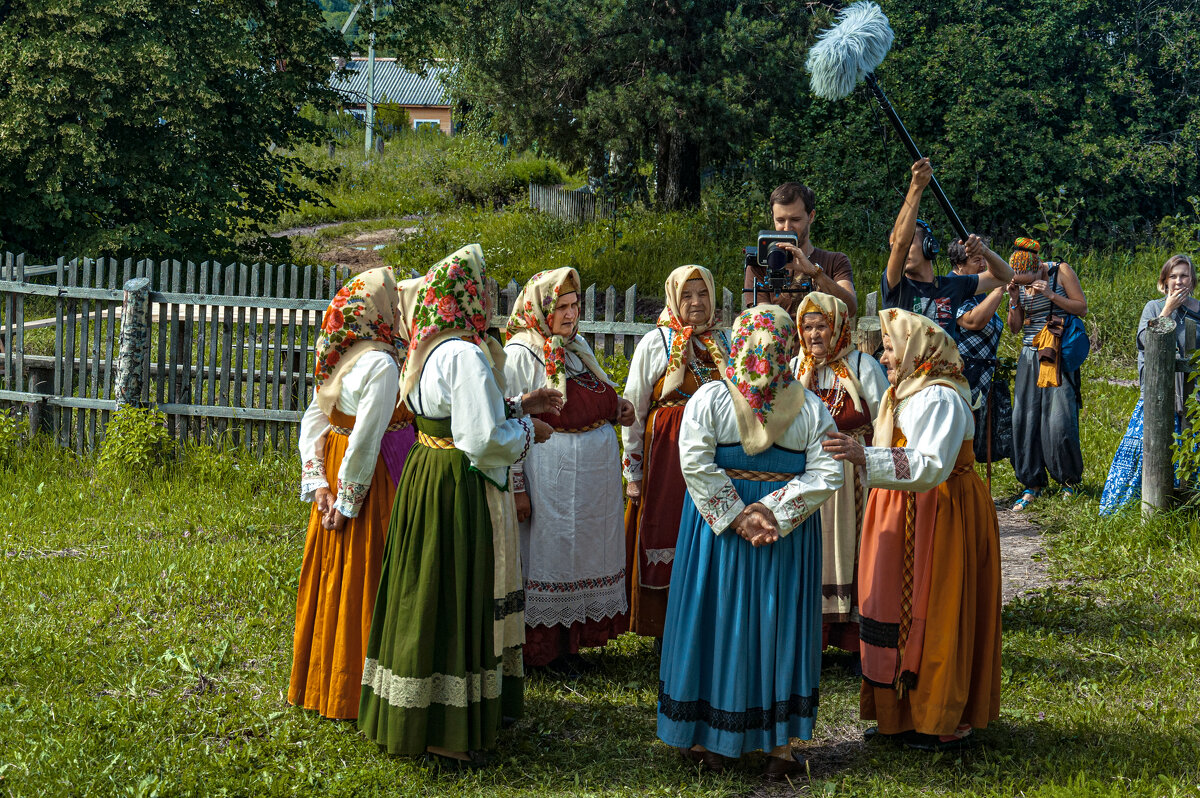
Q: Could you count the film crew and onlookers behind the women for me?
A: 5